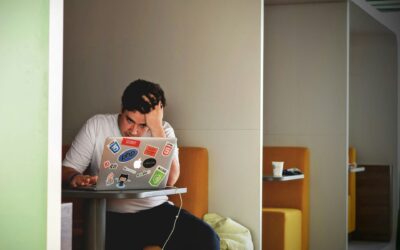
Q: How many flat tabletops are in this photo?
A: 3